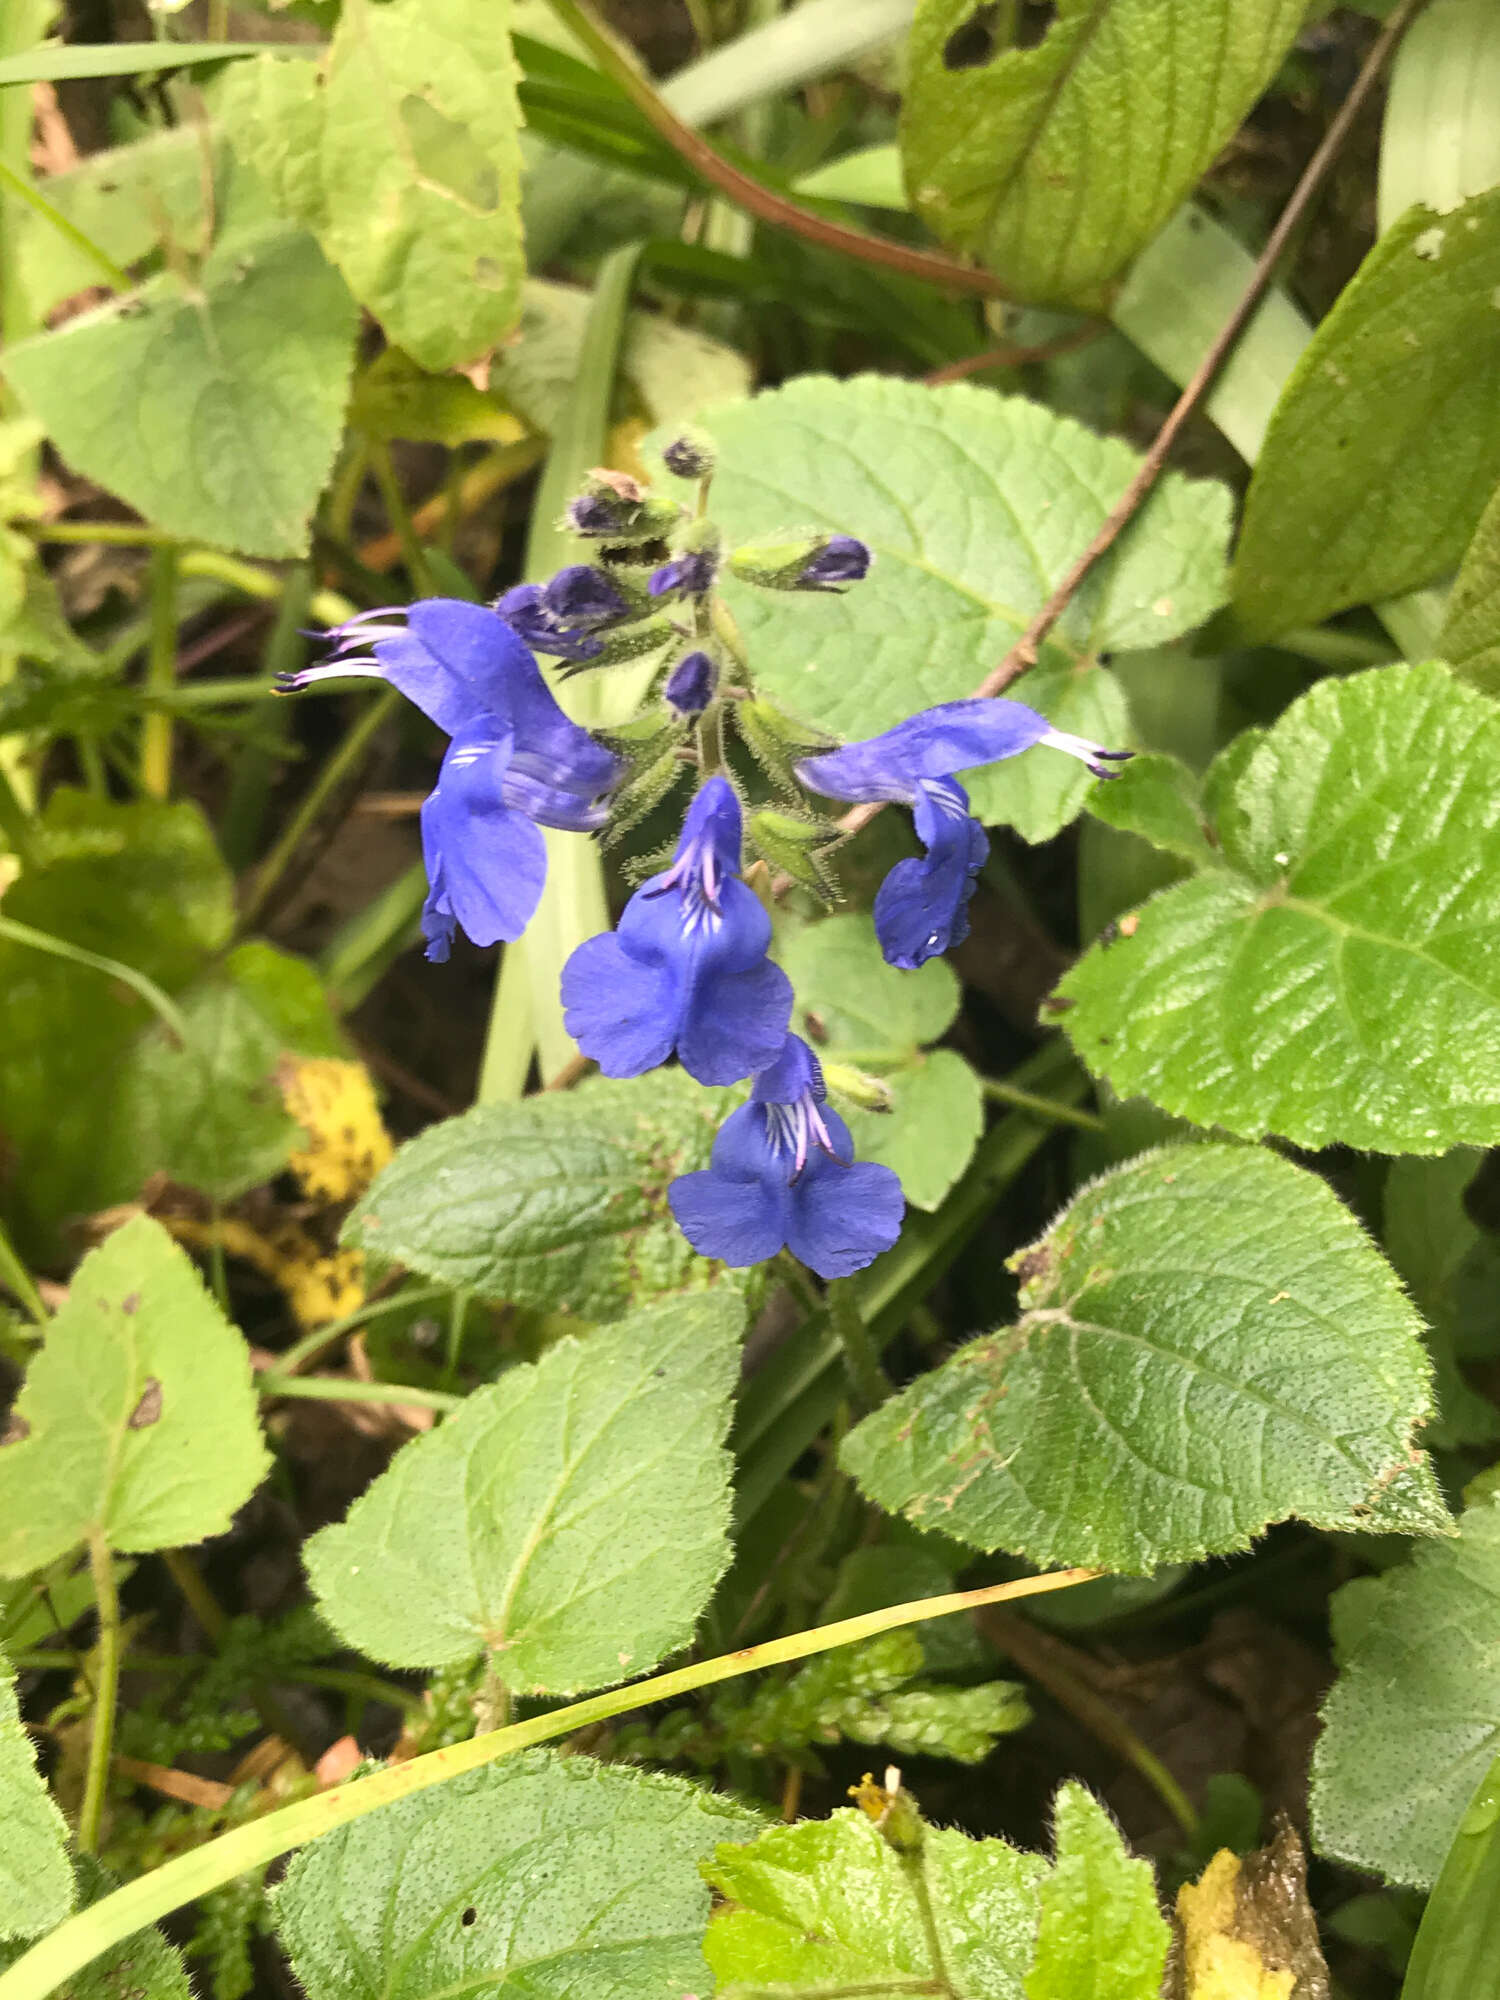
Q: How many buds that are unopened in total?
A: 7